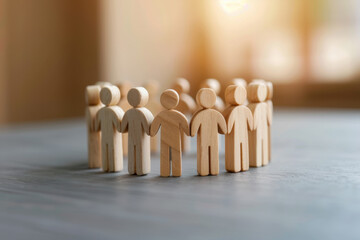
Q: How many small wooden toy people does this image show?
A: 15